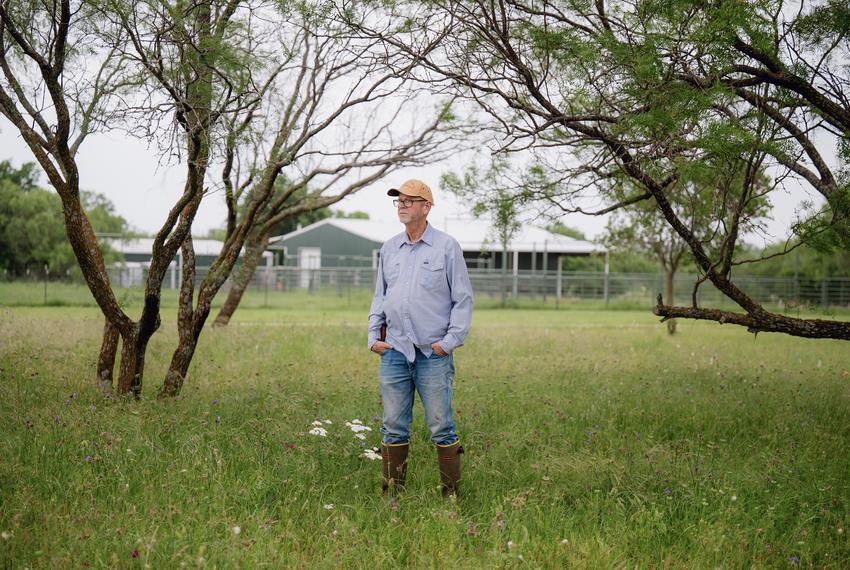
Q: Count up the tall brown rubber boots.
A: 2